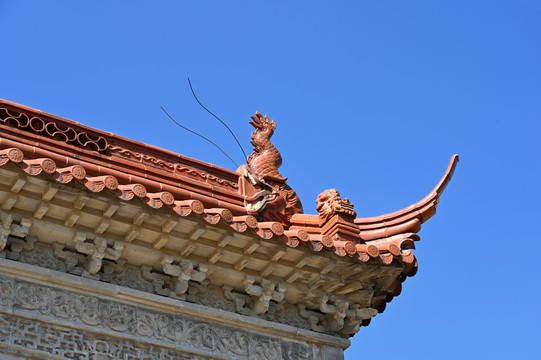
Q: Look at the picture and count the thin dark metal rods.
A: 2